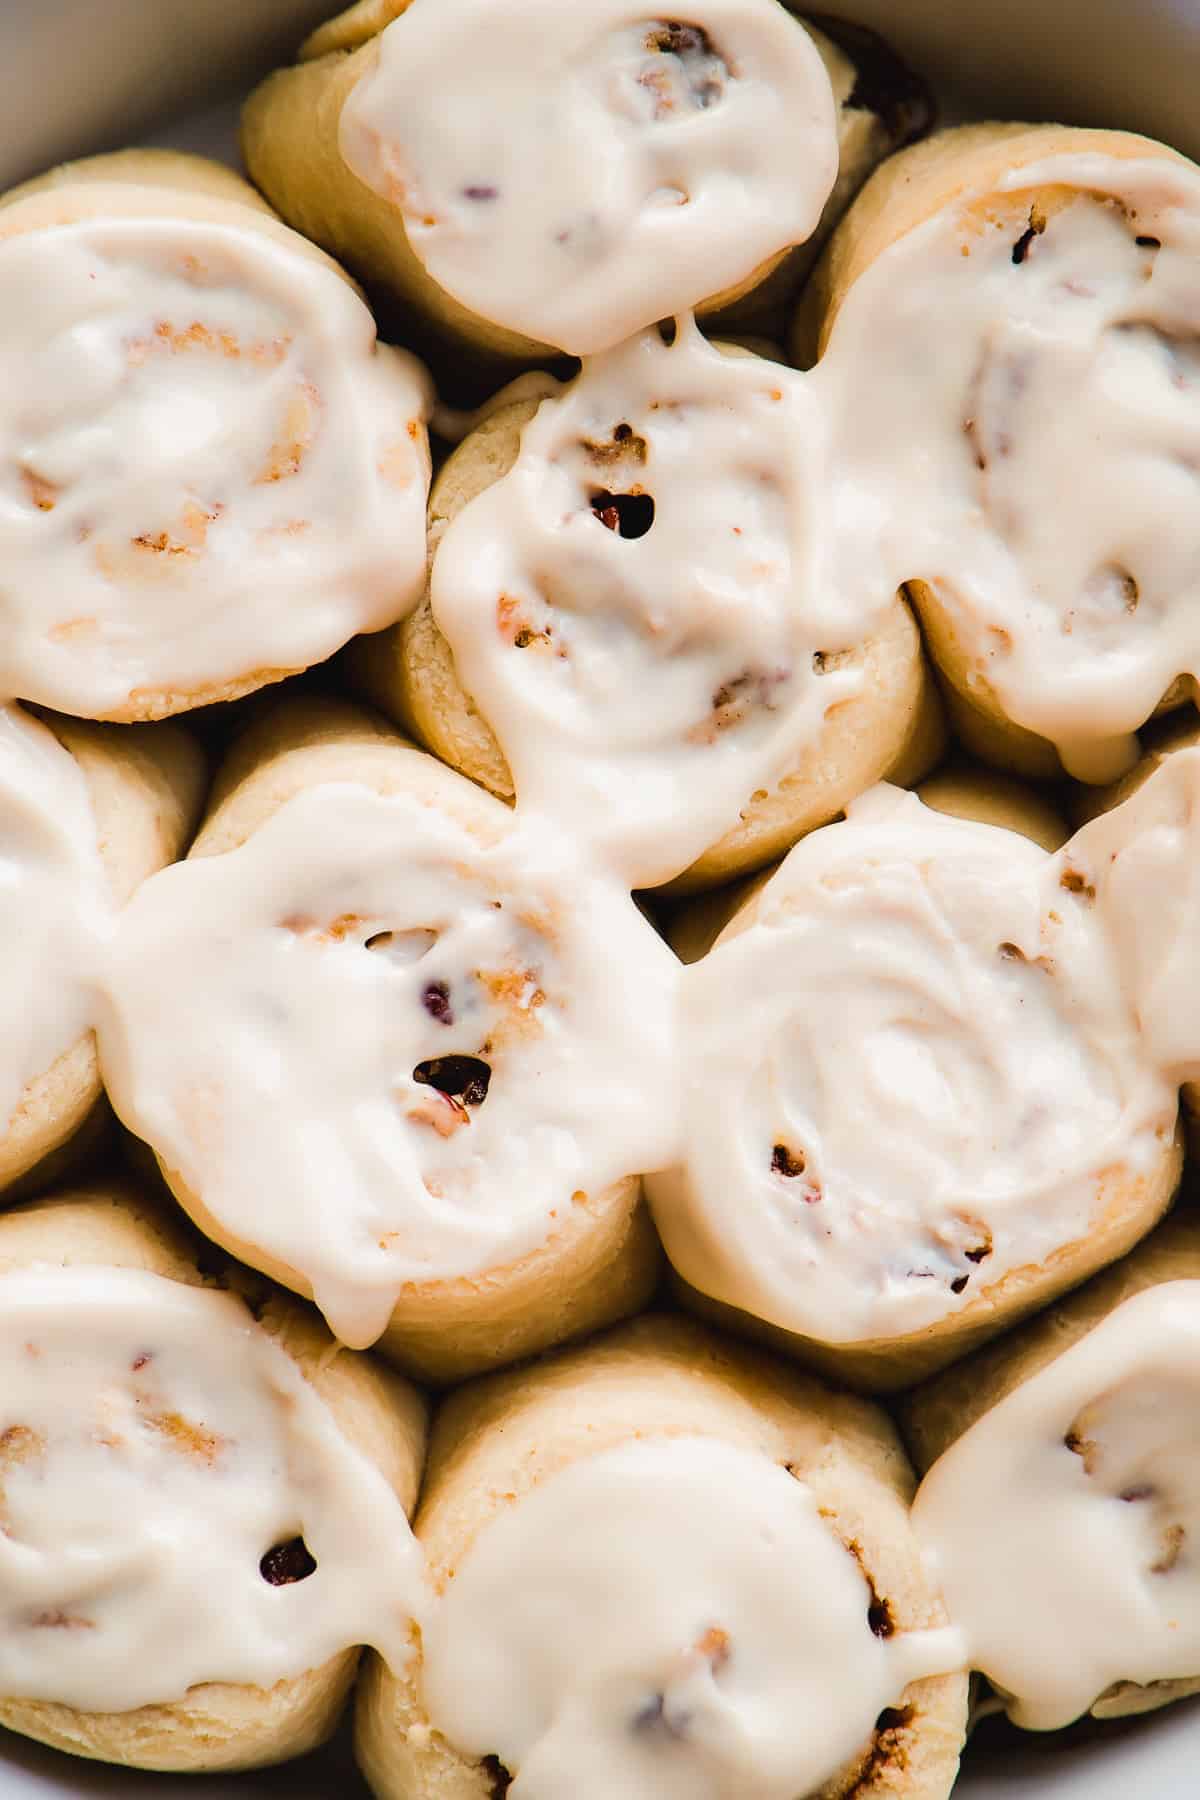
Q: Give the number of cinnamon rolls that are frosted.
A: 11